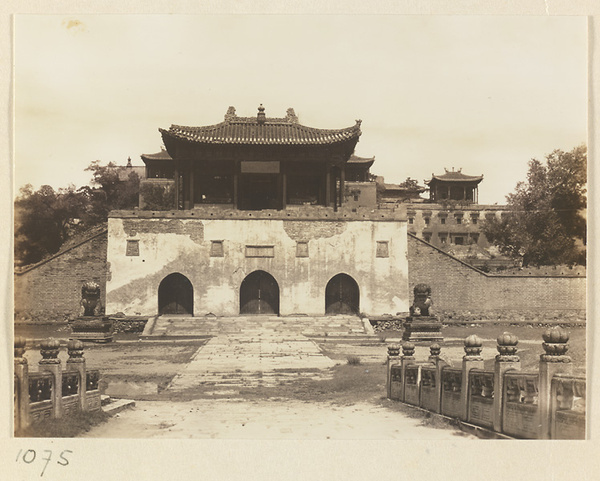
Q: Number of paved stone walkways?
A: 1